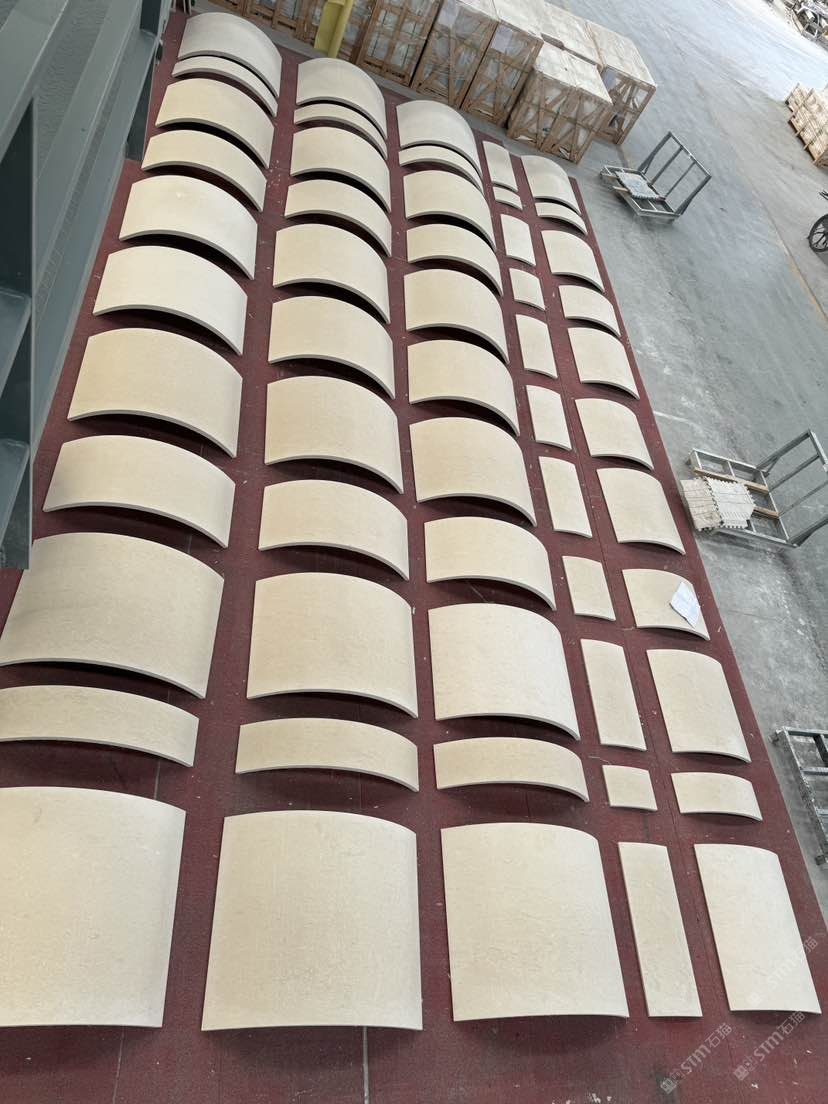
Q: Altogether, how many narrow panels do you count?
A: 11